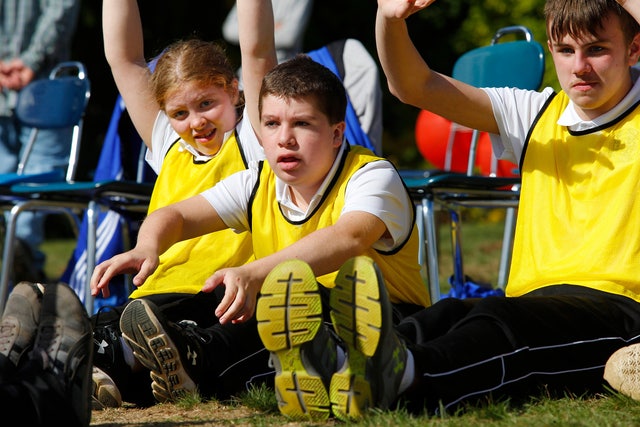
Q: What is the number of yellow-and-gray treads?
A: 2